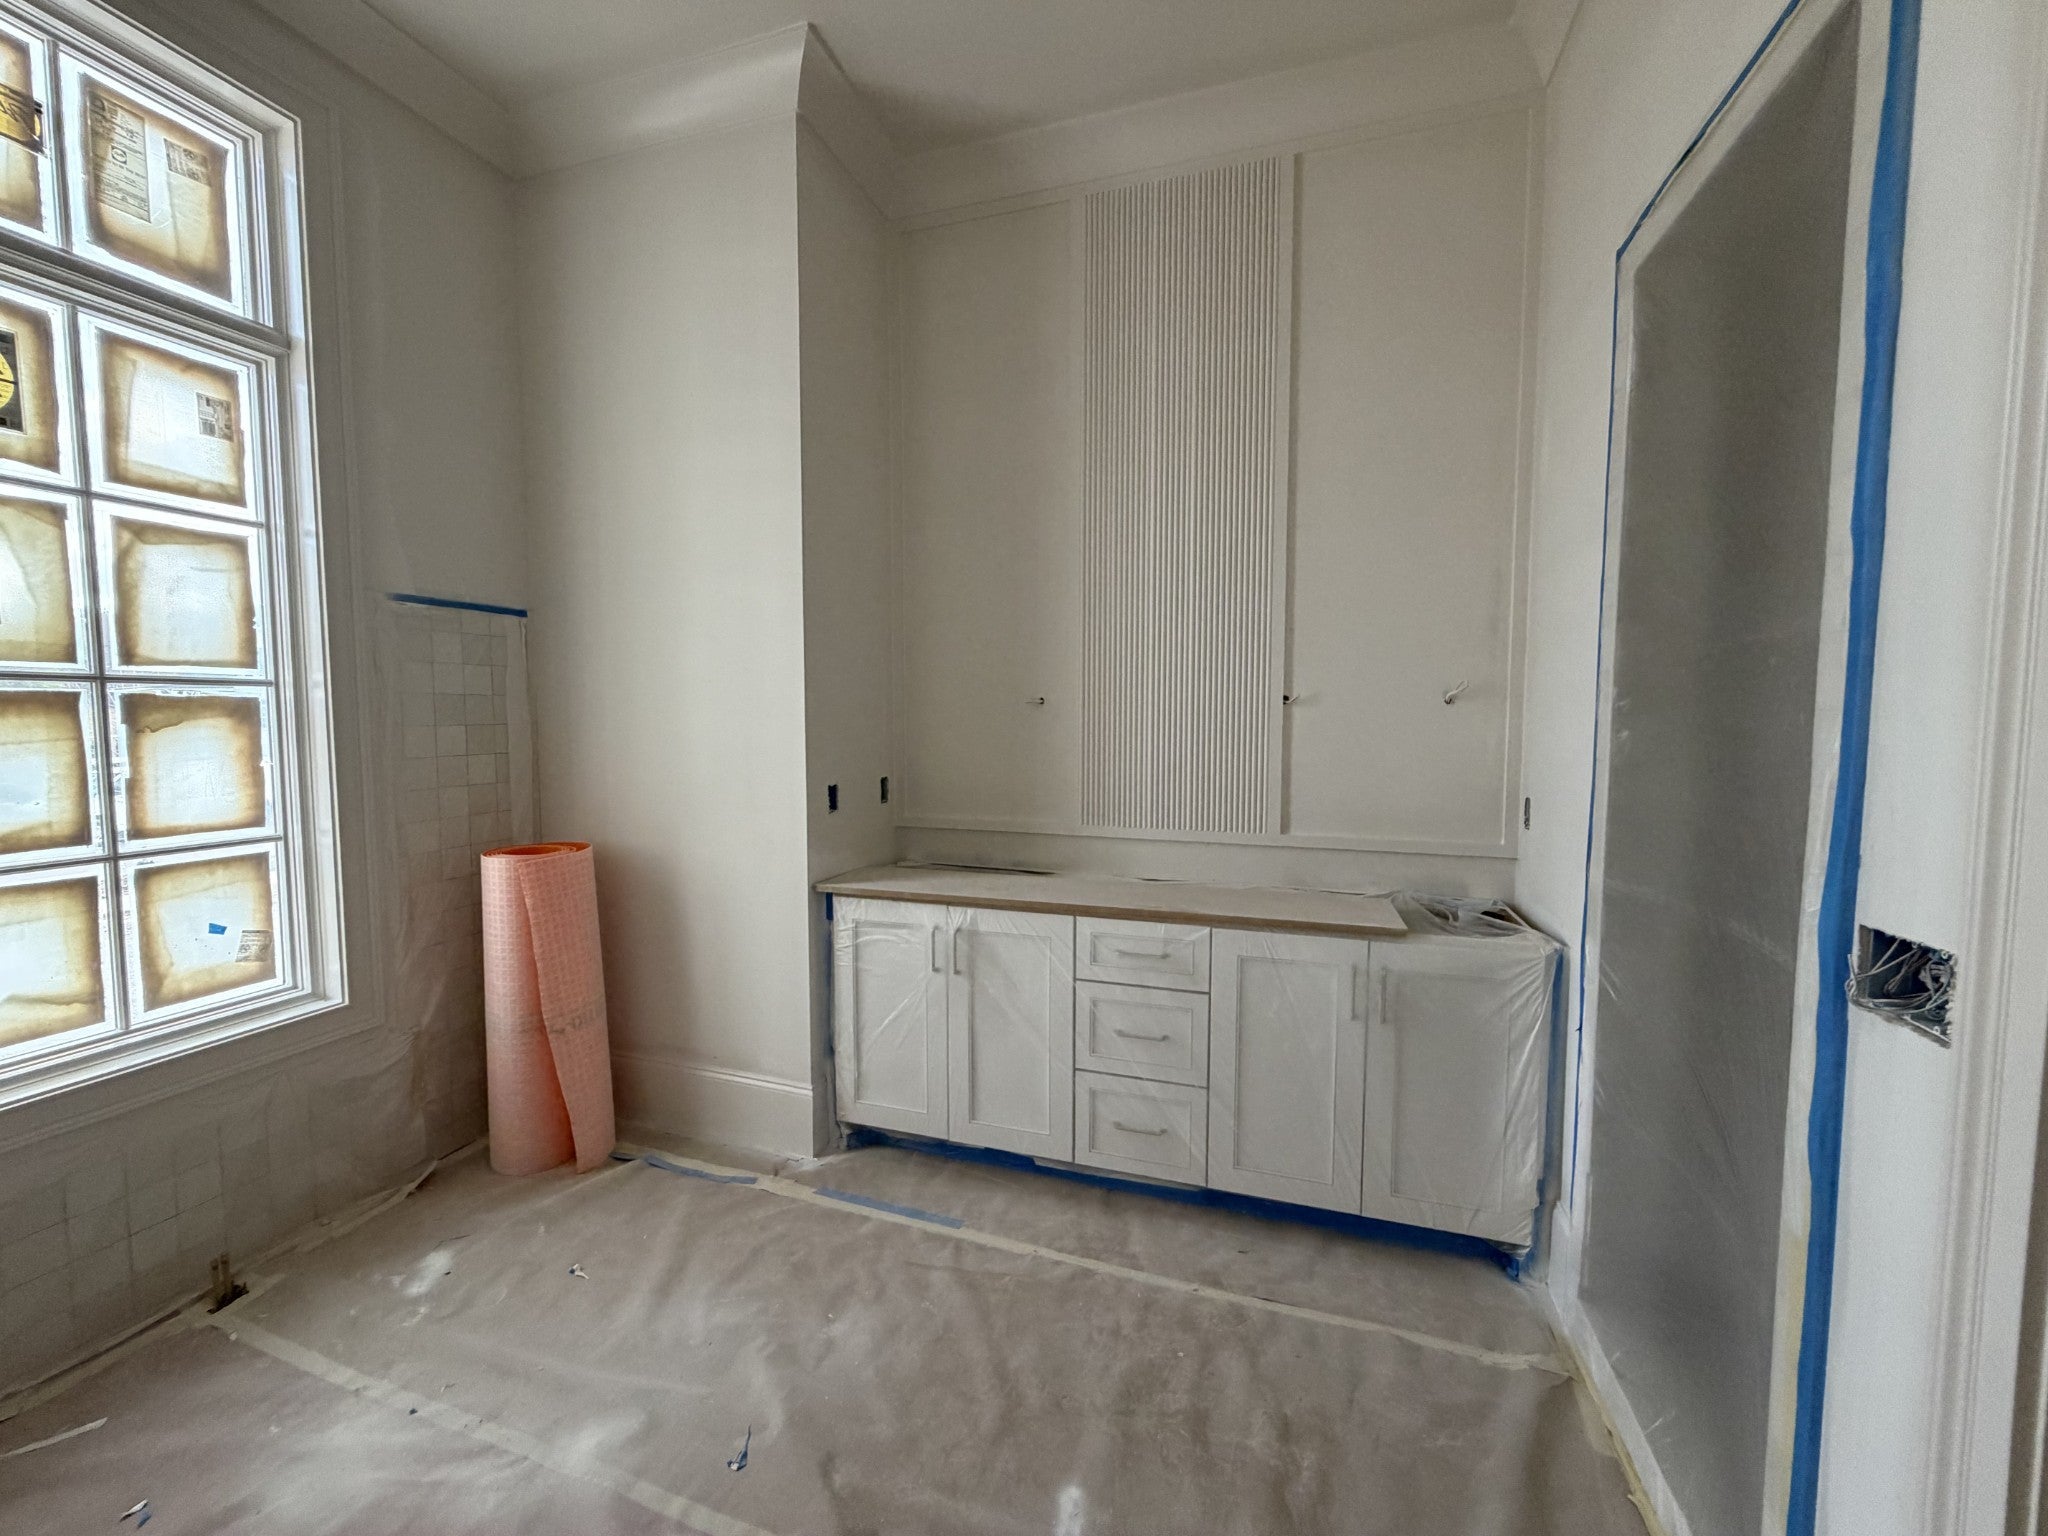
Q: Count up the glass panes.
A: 10